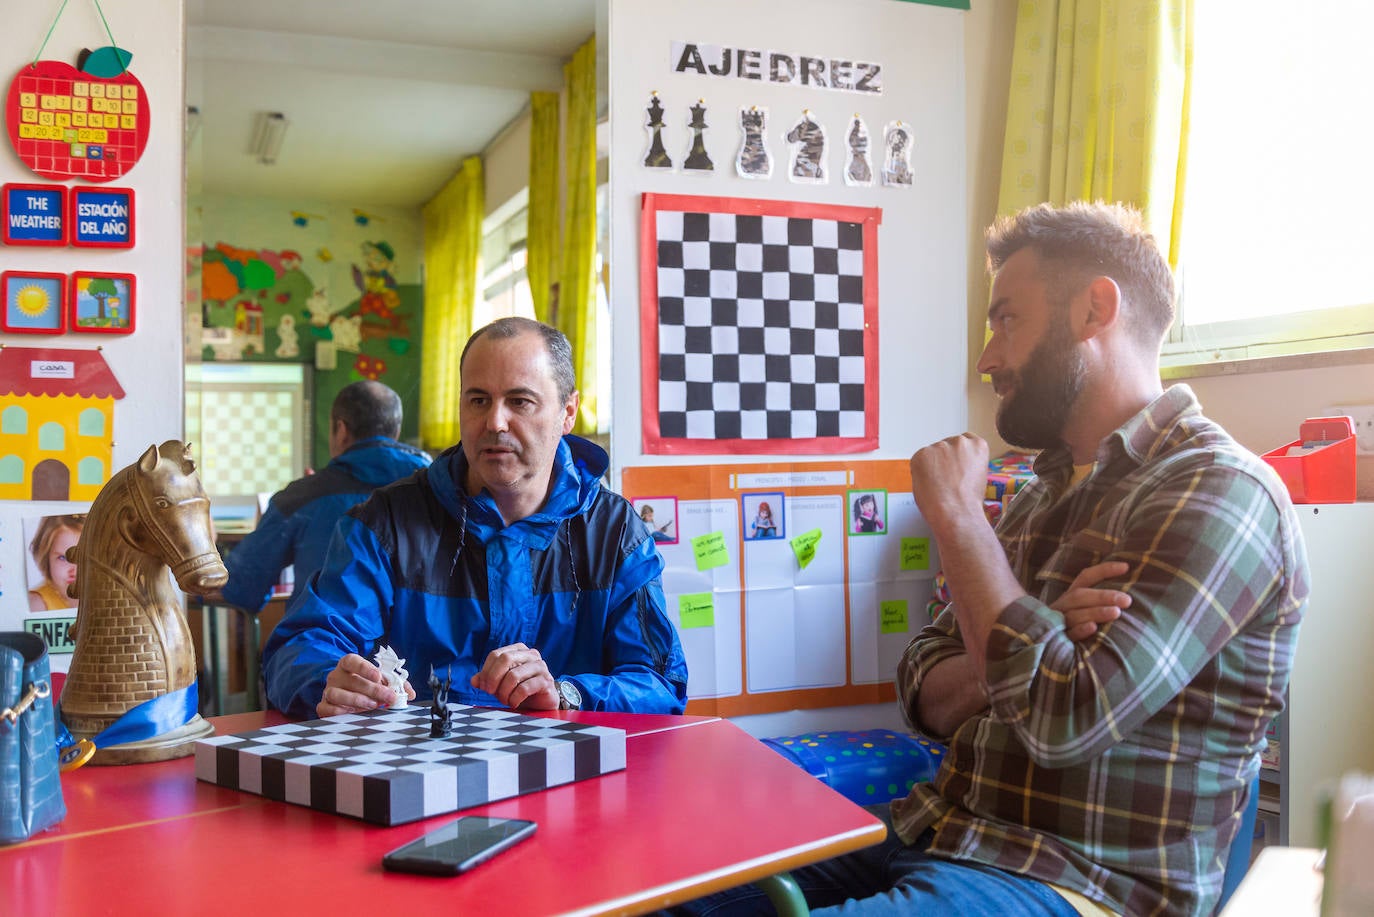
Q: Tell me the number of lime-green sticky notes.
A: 5